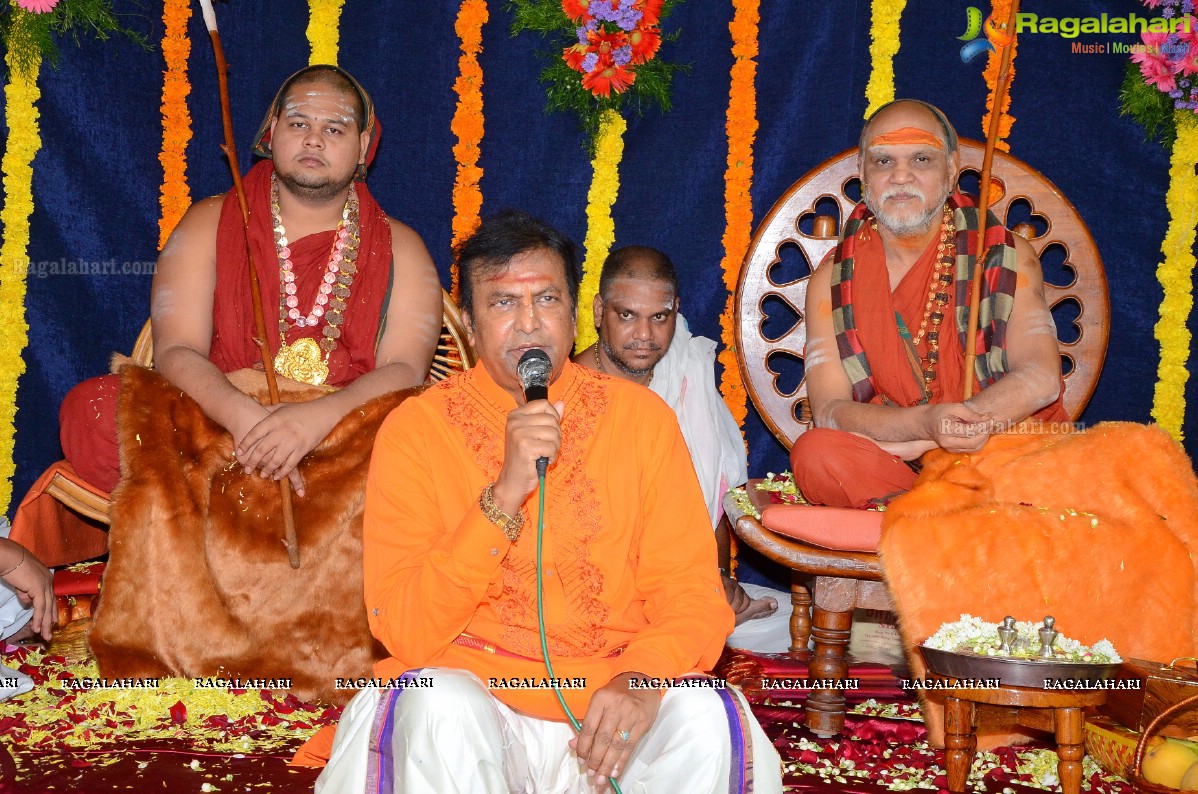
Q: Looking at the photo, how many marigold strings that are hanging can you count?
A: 9